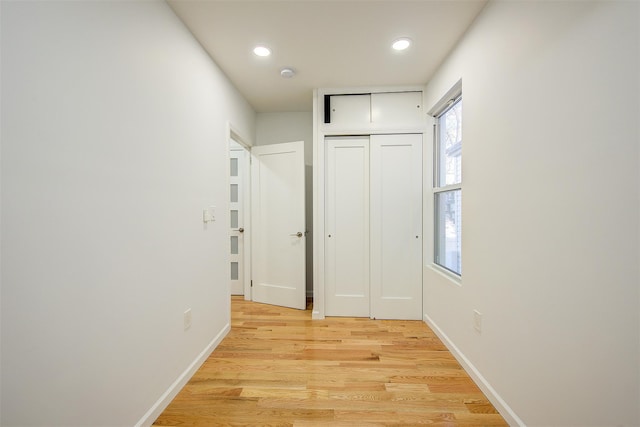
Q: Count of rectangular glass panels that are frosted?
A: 5